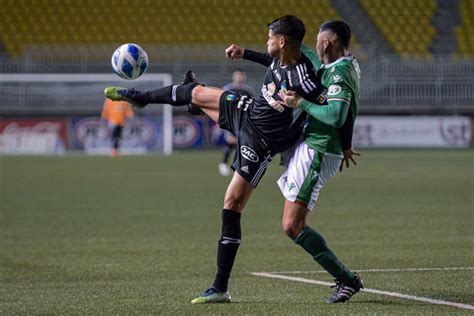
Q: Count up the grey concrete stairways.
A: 2